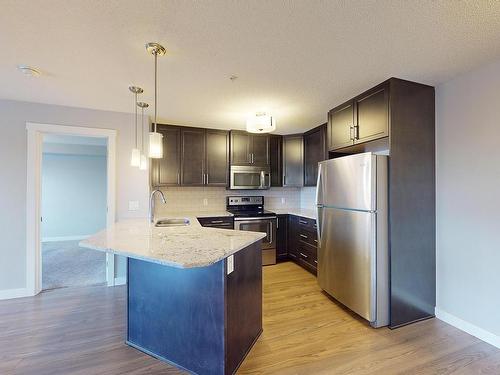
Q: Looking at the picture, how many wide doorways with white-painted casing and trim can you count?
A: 1